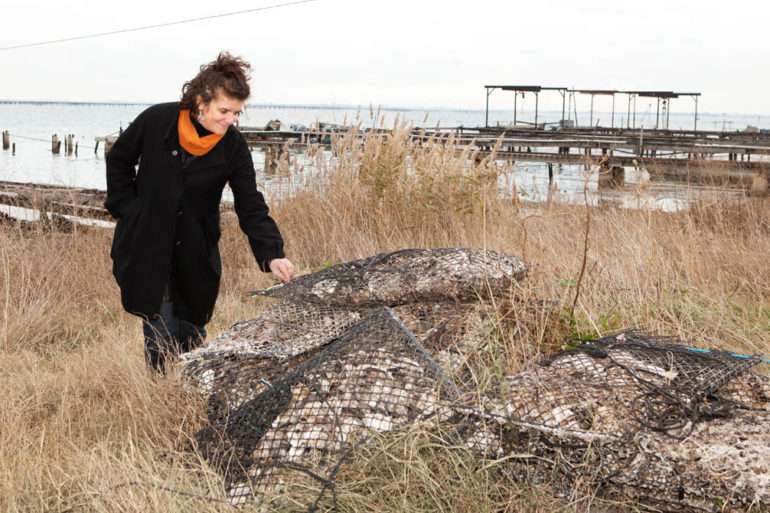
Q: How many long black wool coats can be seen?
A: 1